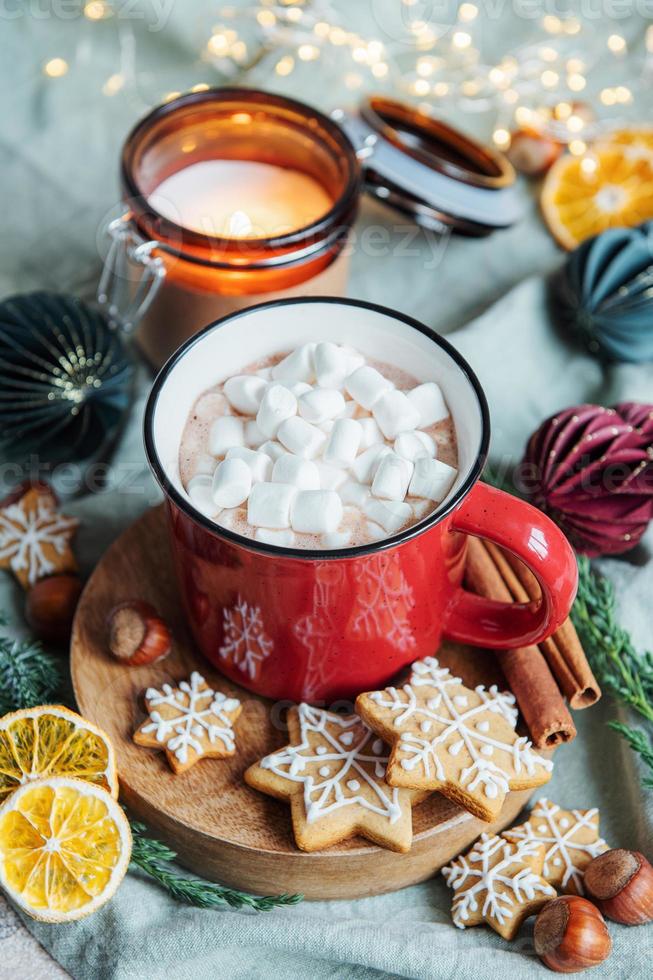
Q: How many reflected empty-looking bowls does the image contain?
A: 0